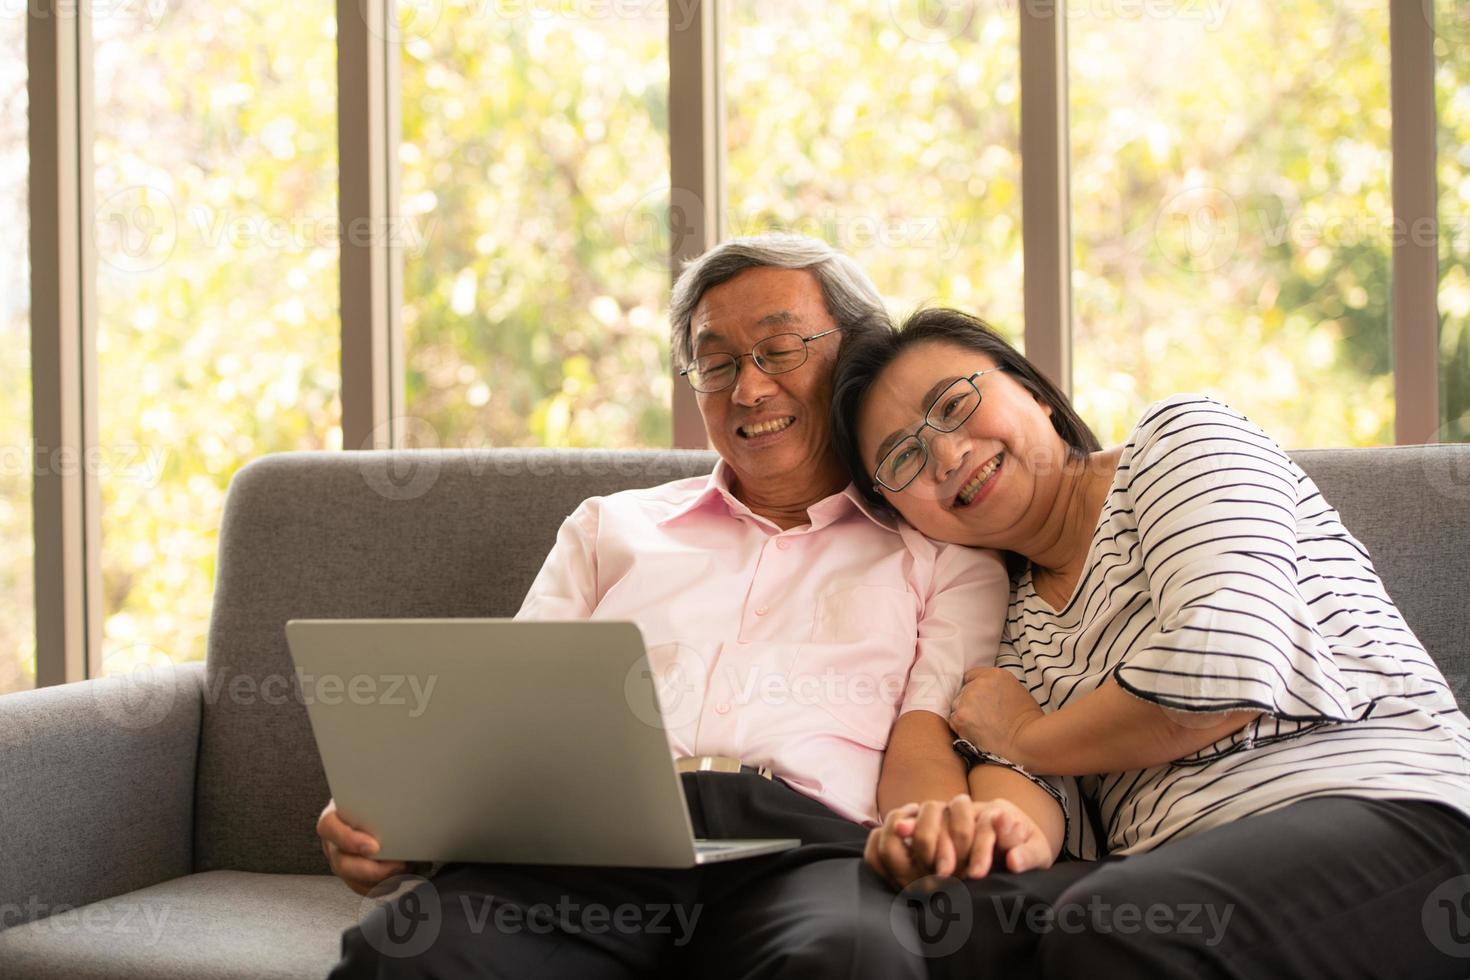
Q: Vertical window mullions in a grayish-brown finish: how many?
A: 5